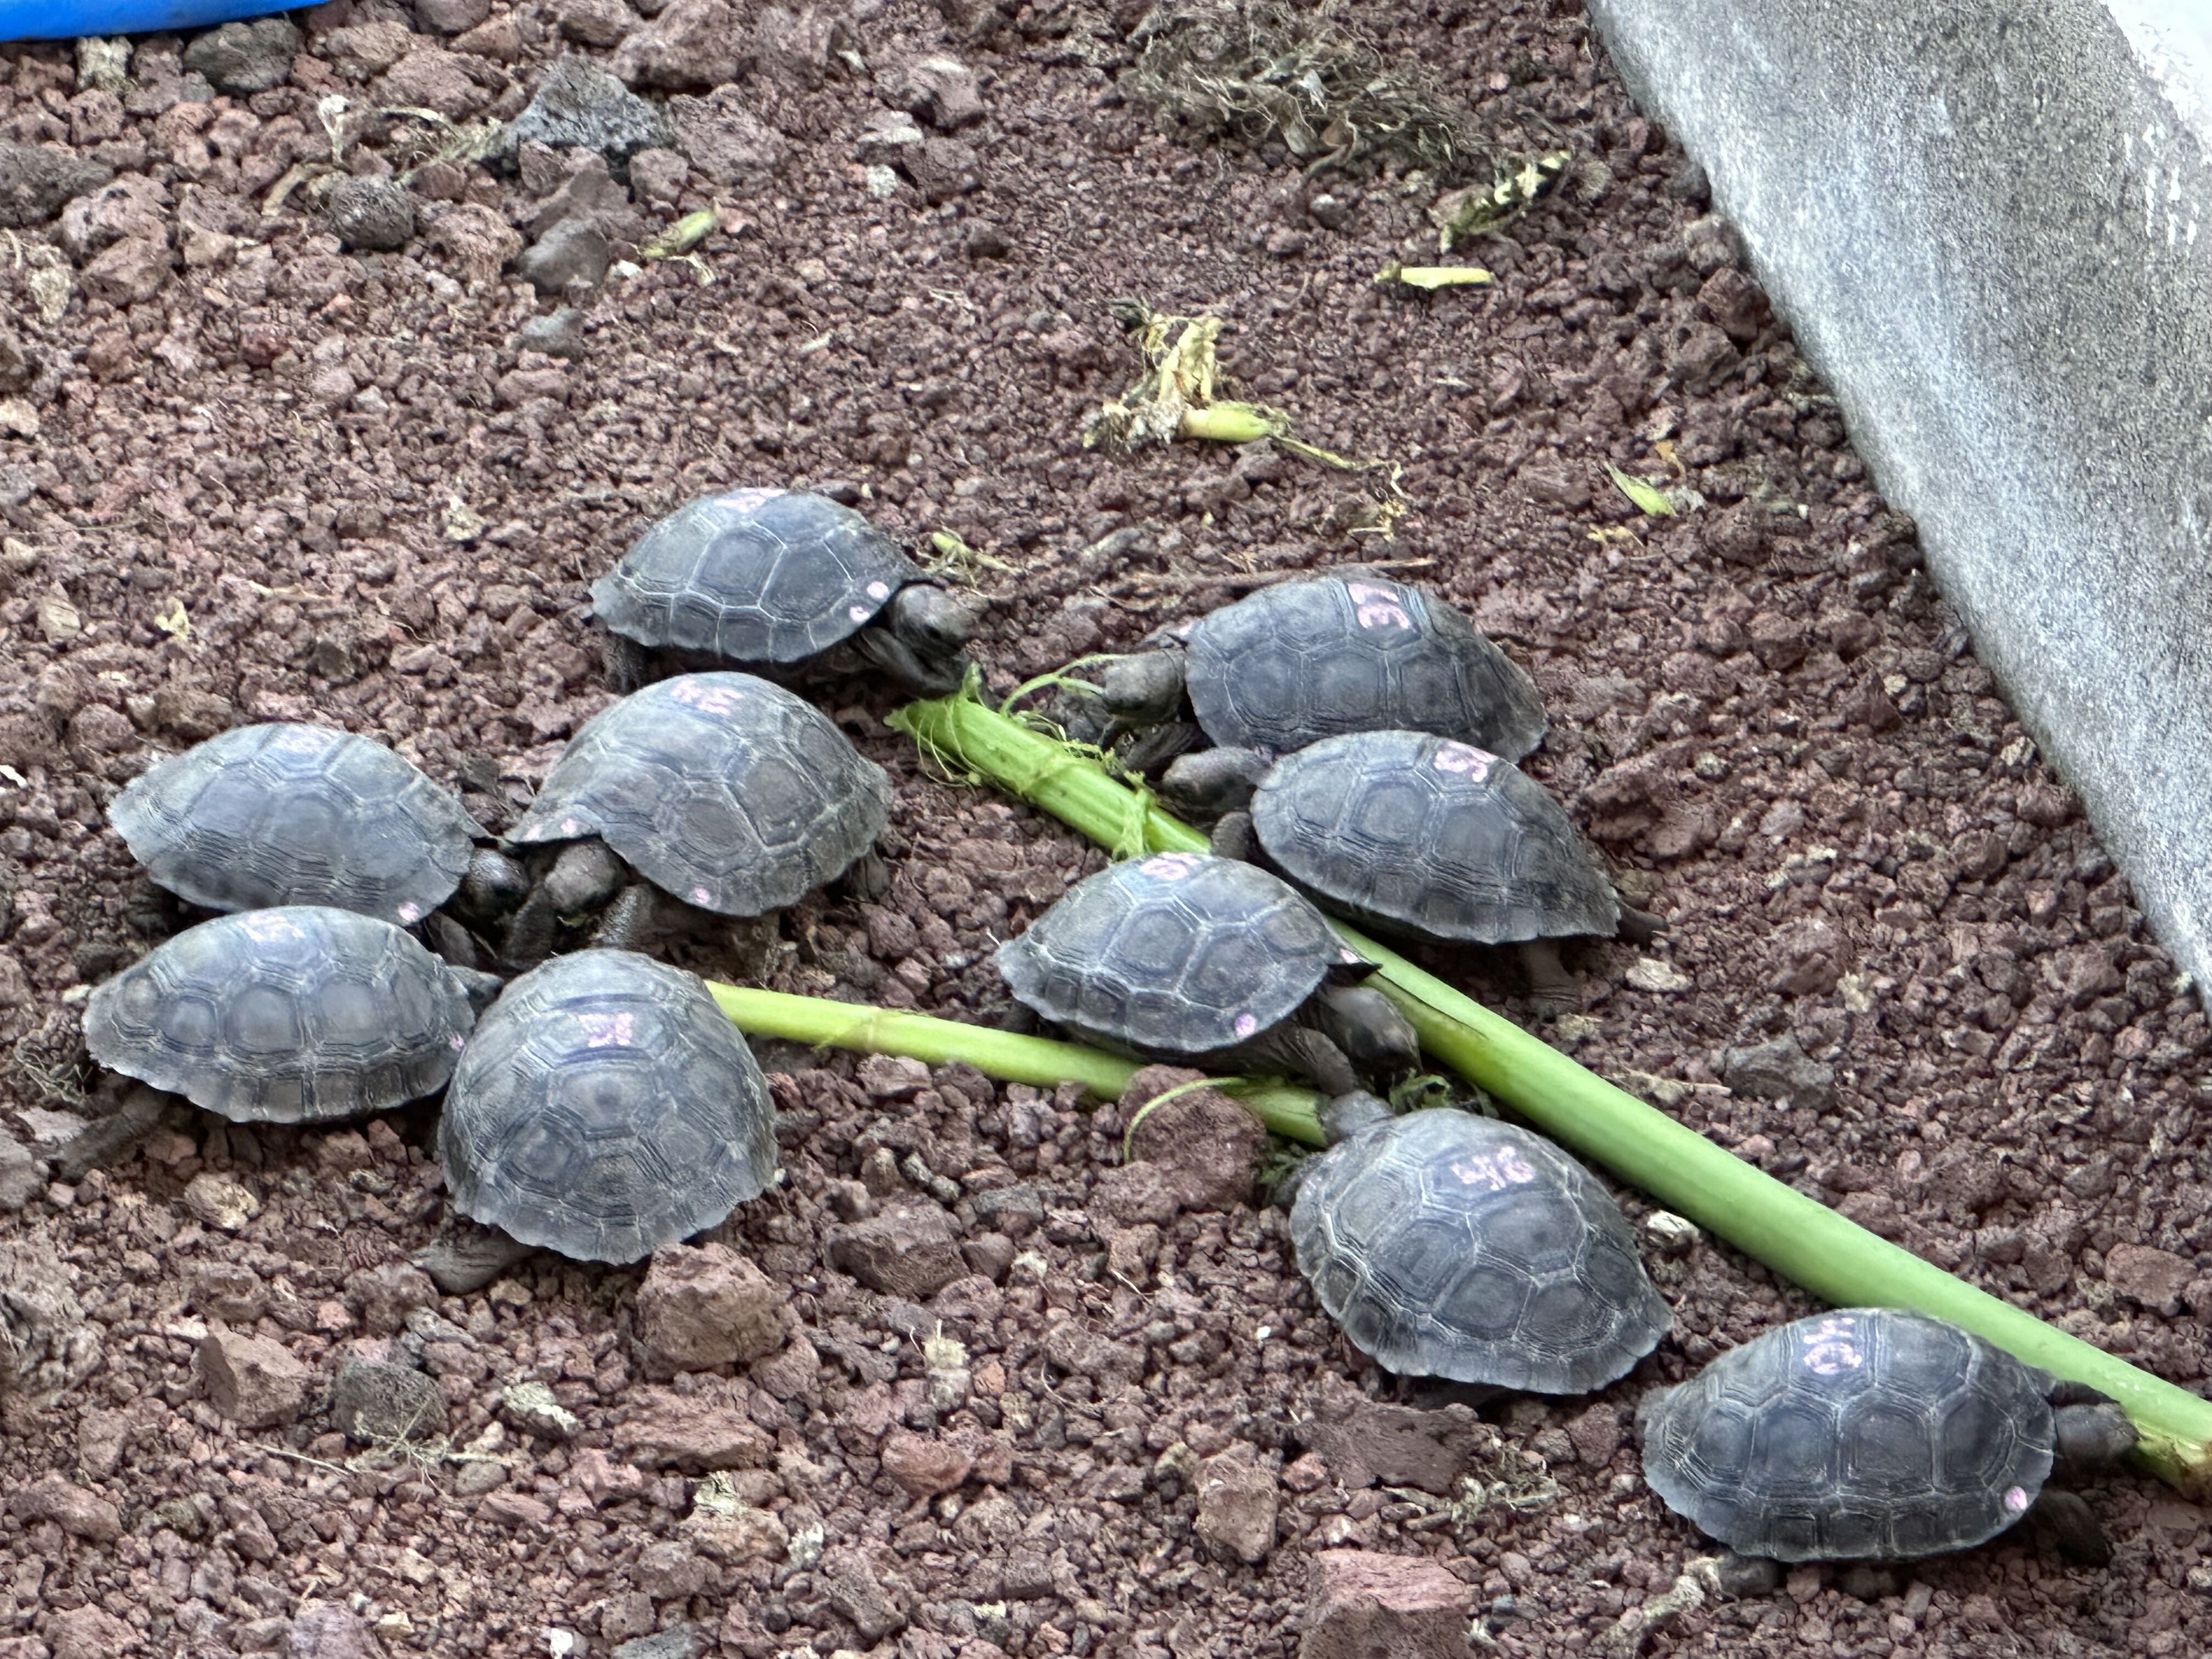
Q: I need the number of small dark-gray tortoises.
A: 10